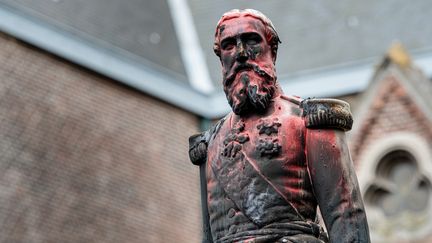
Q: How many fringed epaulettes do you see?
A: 2